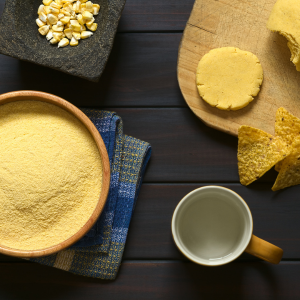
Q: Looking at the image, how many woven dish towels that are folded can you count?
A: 1